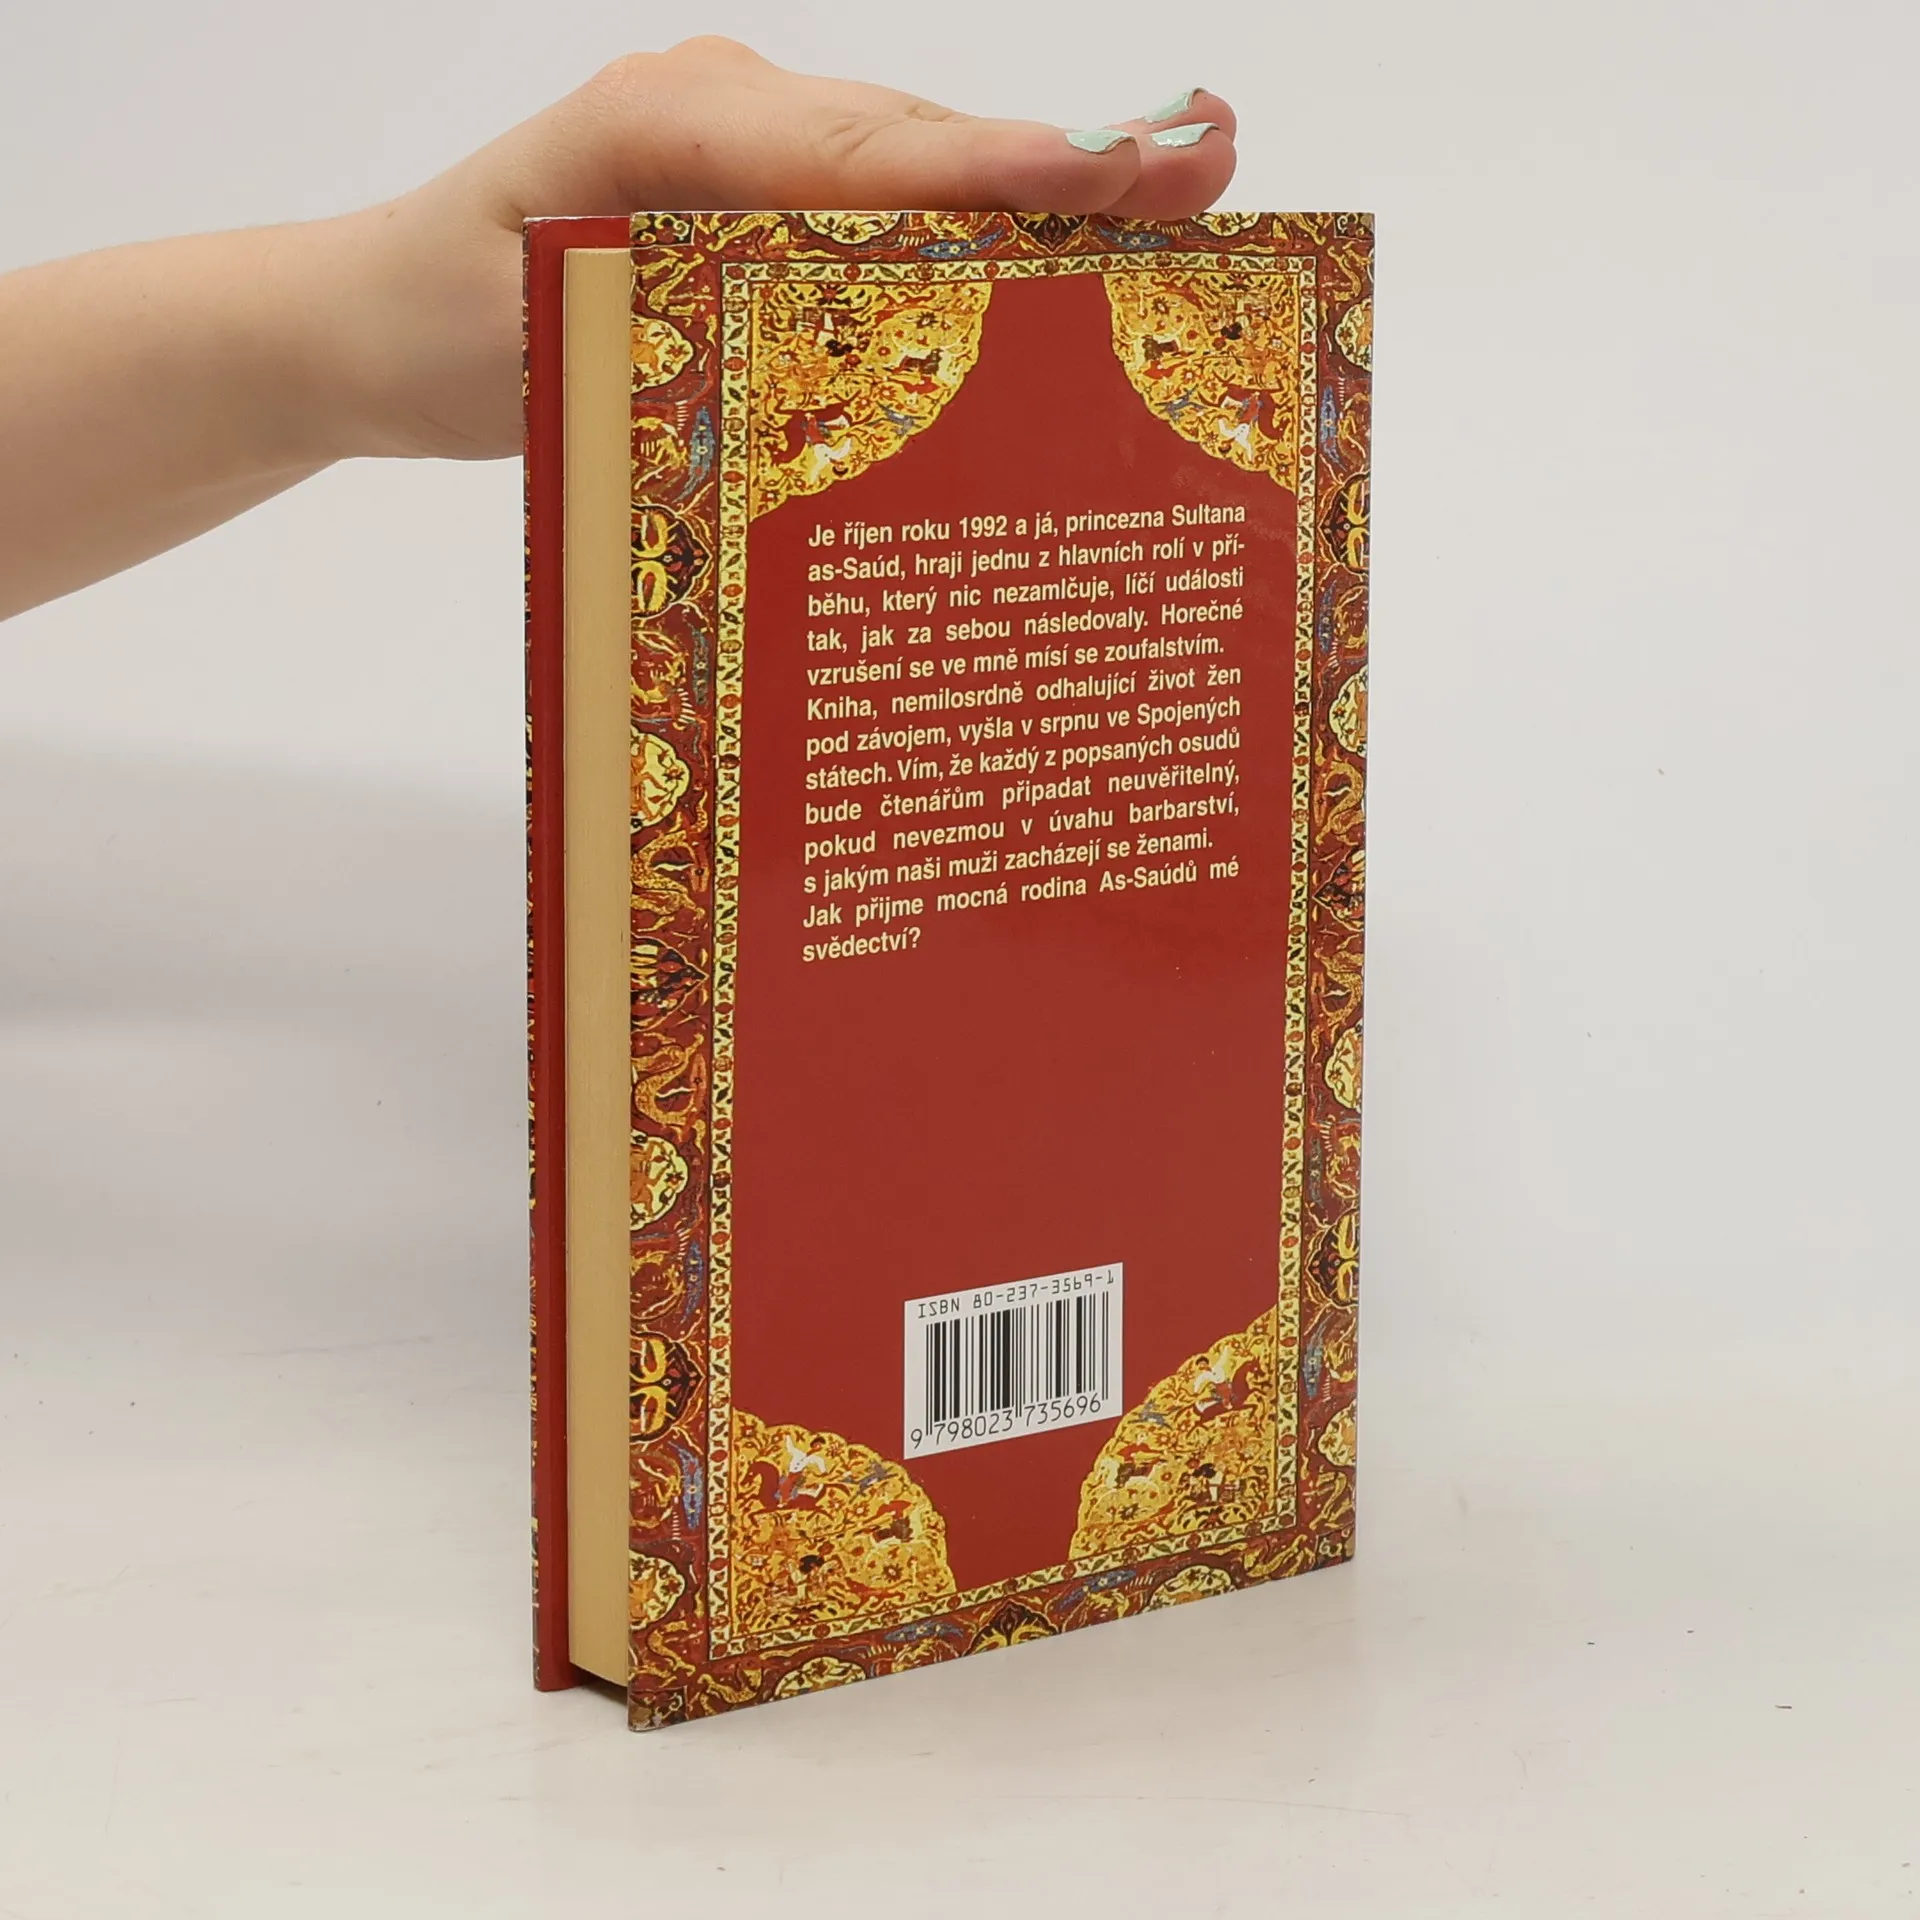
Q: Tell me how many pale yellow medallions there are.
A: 12